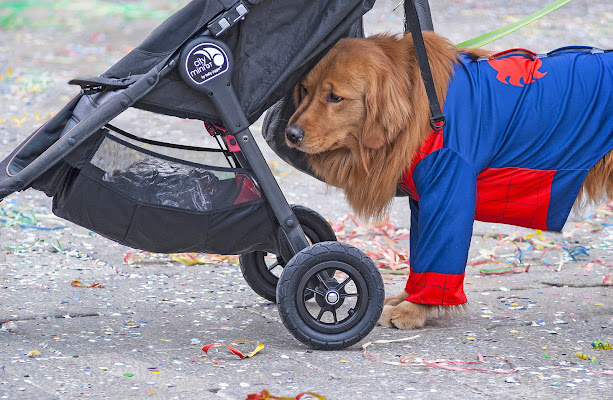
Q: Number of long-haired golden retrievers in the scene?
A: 1